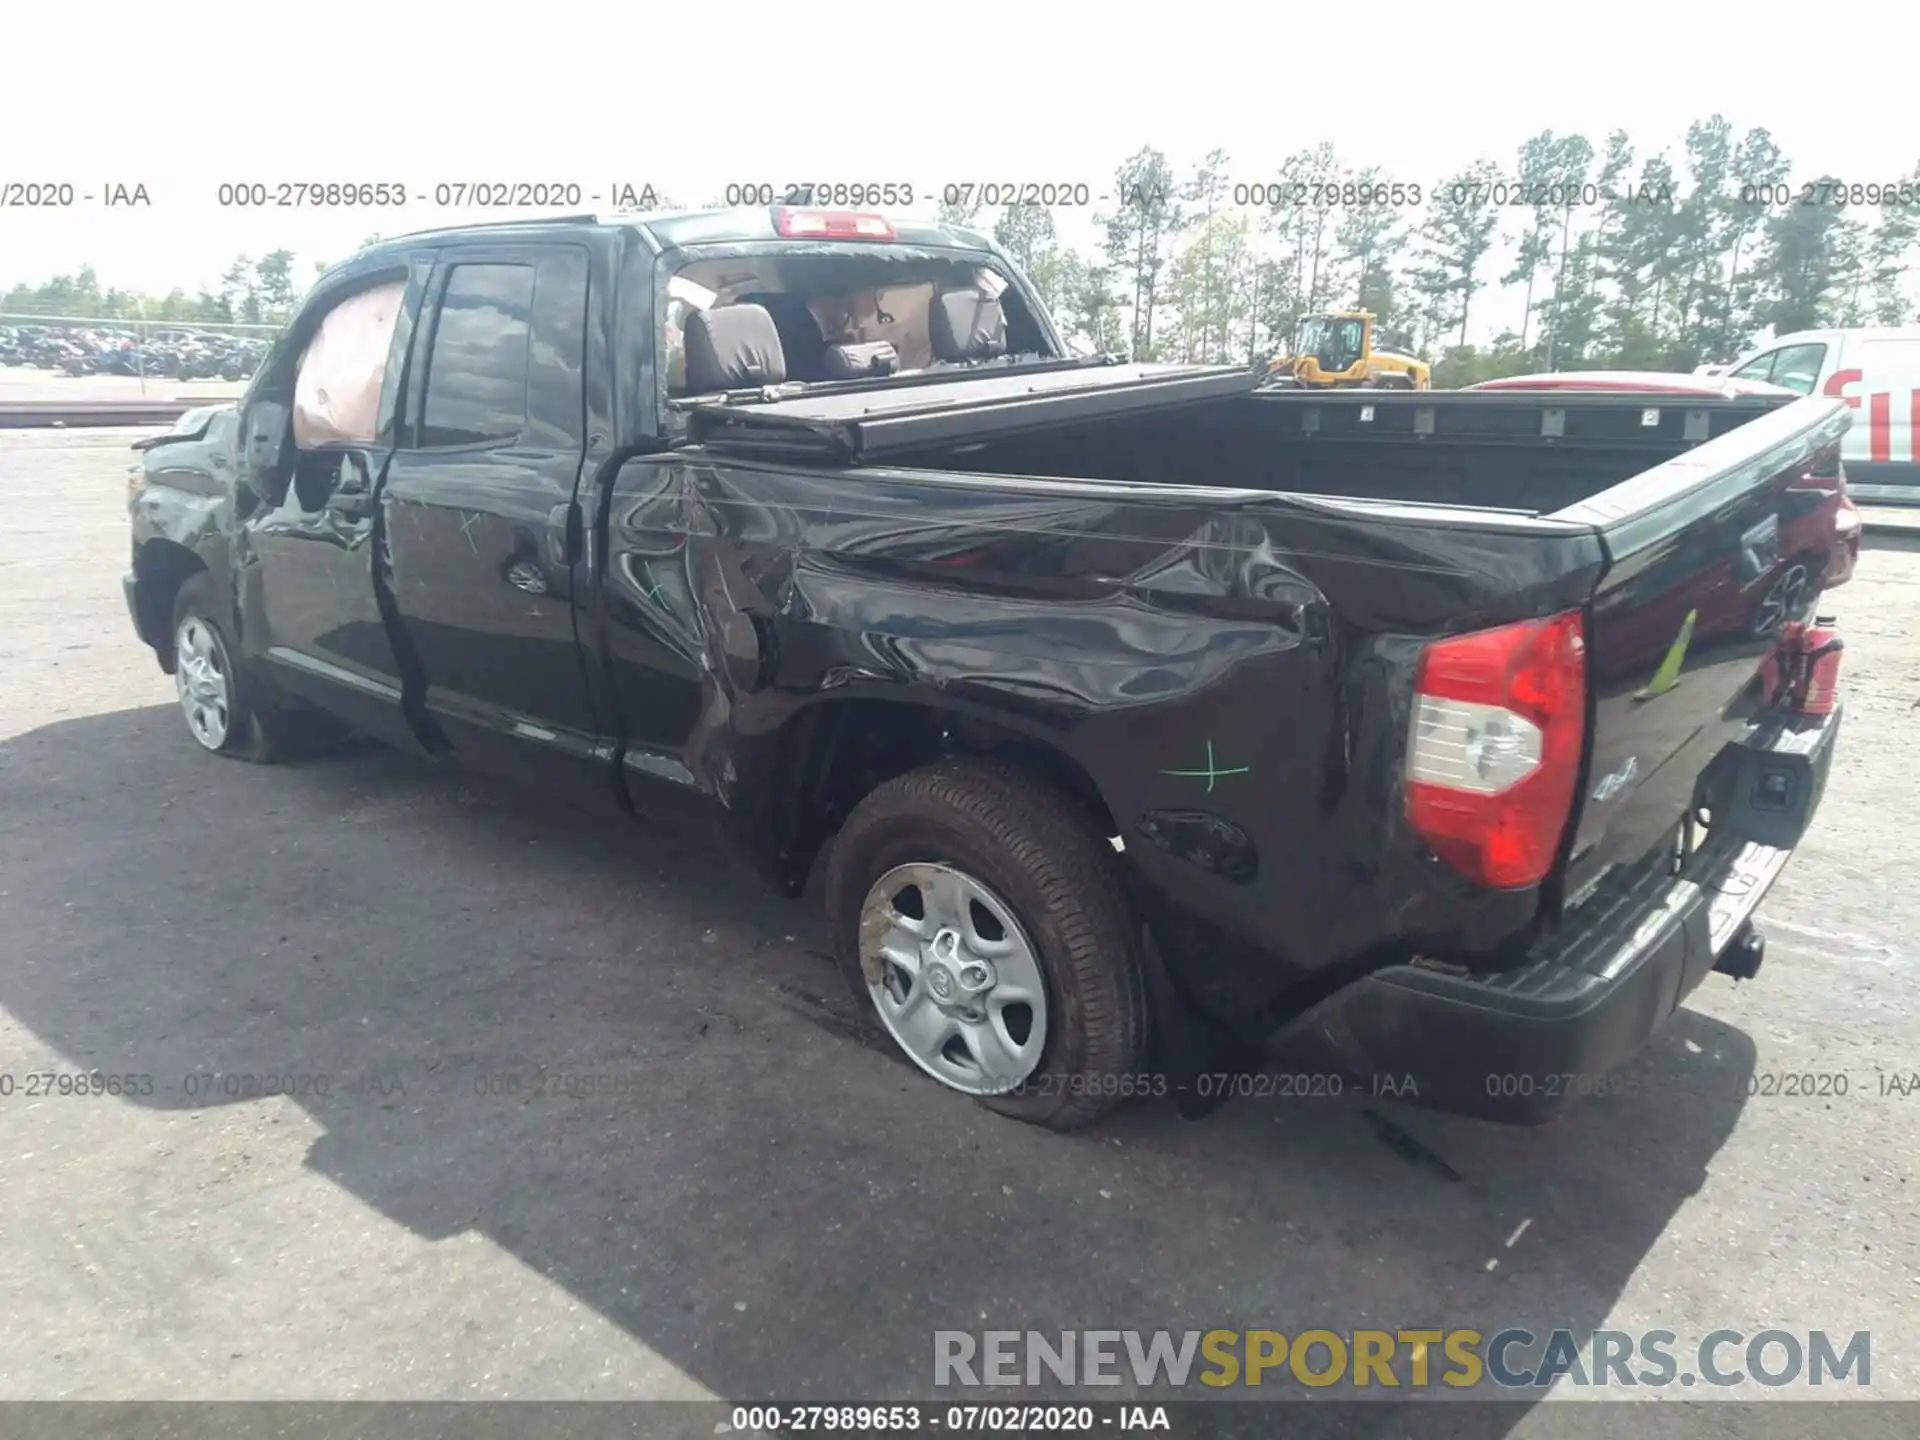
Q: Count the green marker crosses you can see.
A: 3